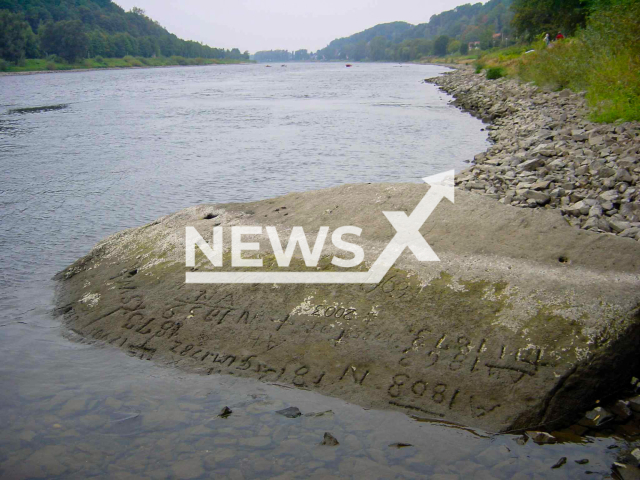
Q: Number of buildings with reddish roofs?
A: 2